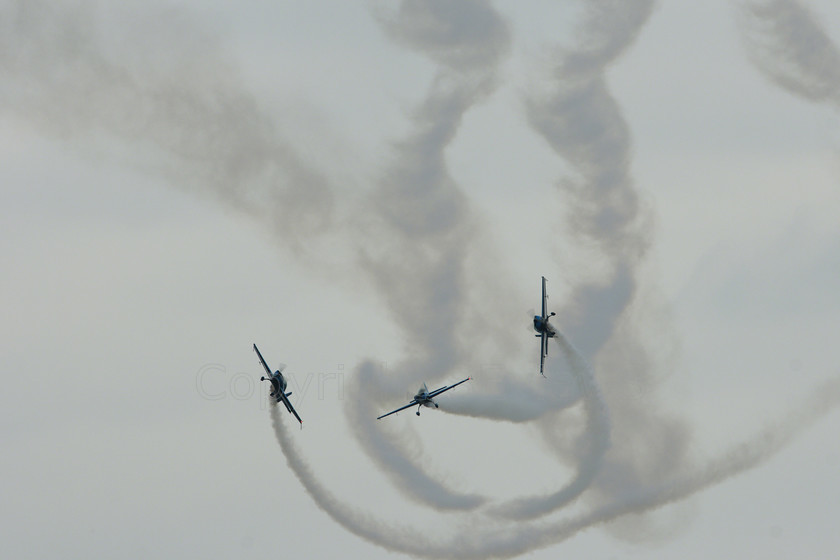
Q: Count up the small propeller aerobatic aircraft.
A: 3